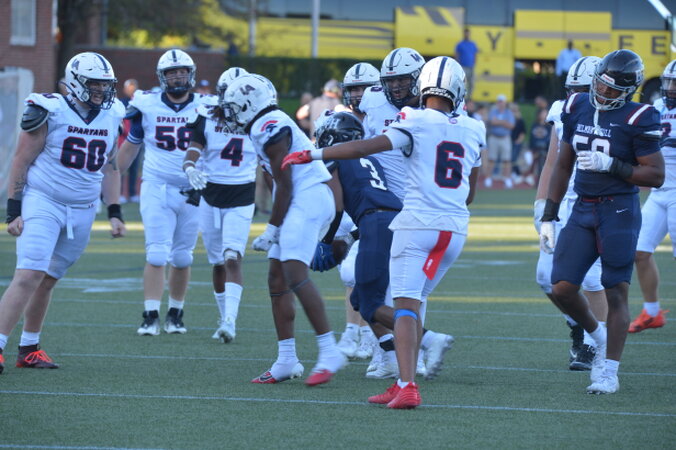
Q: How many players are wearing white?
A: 9